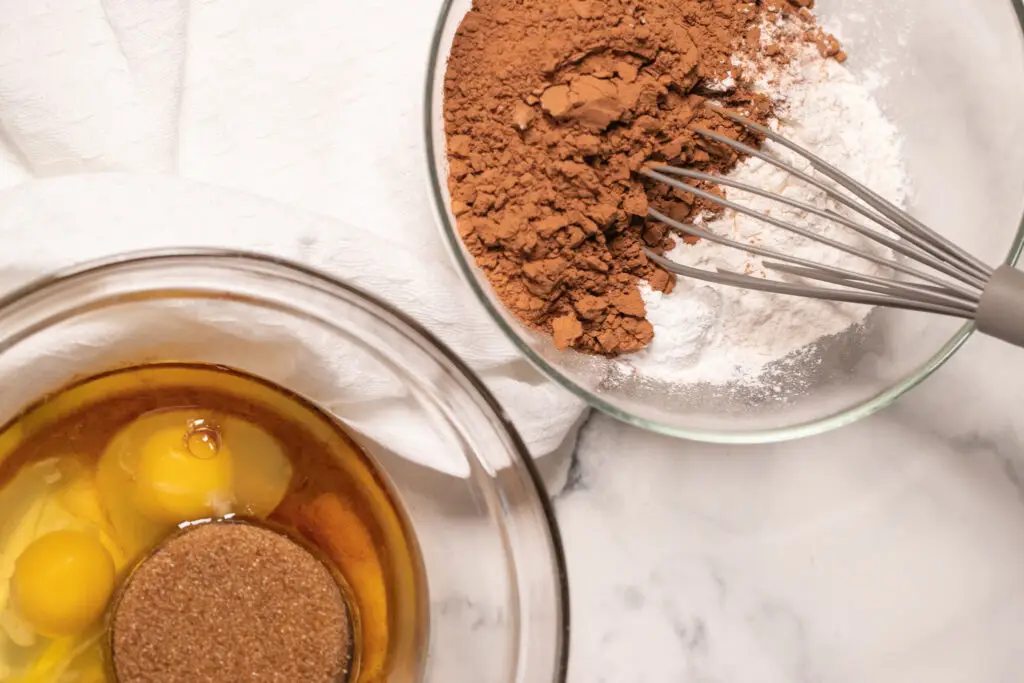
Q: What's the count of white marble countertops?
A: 1